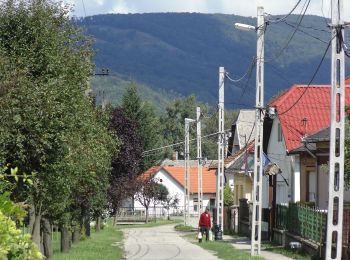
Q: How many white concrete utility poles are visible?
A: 5